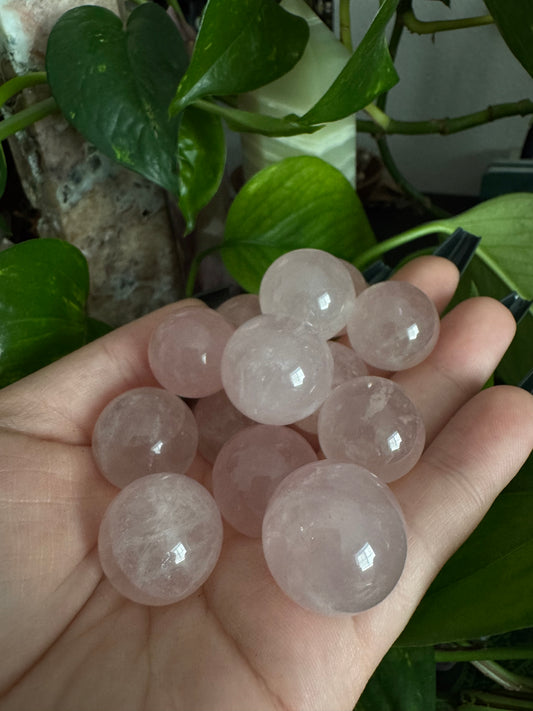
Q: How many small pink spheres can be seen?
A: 13